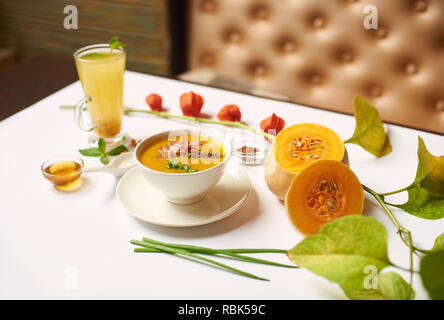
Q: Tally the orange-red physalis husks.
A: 4